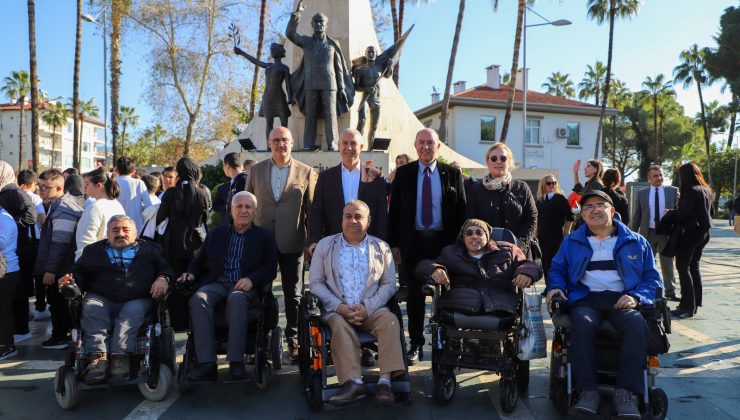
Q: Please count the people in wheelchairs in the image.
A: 5